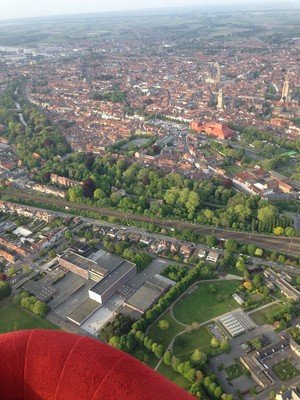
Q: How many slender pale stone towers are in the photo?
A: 3